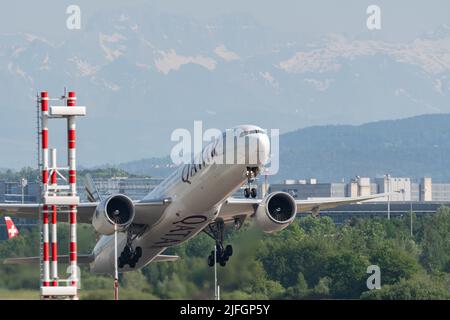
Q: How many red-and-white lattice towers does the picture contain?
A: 1